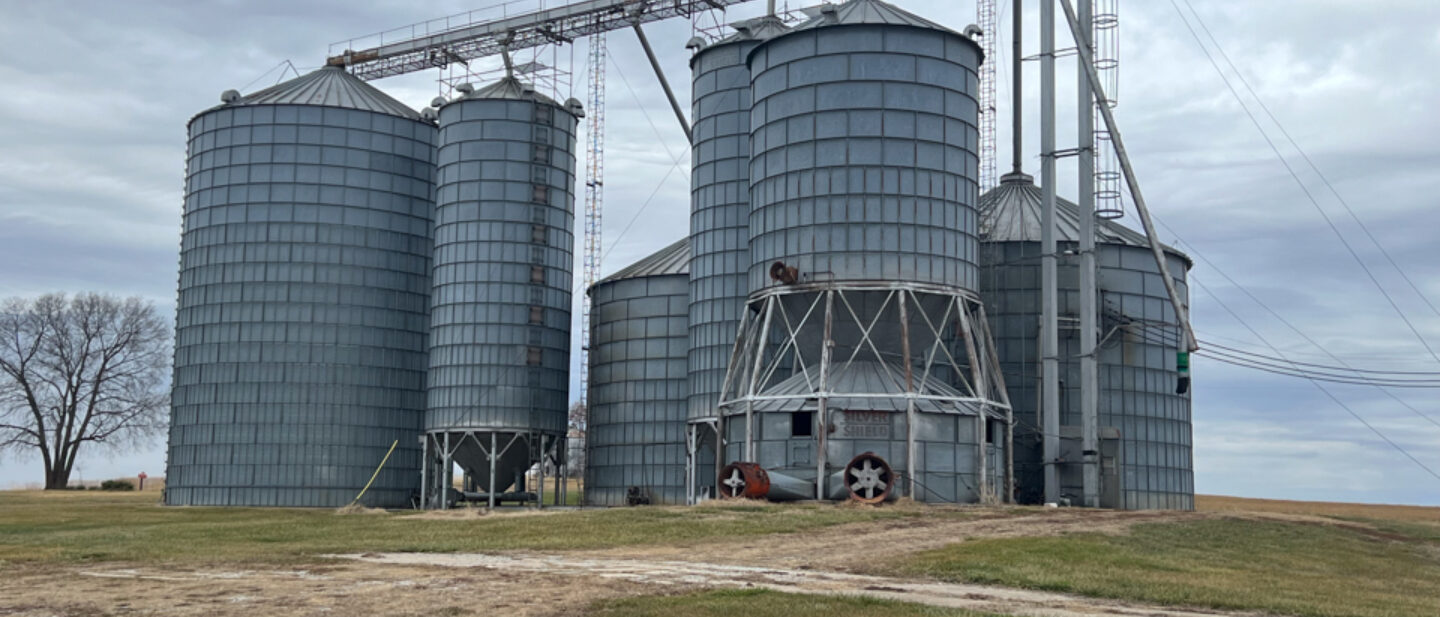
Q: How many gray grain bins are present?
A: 6